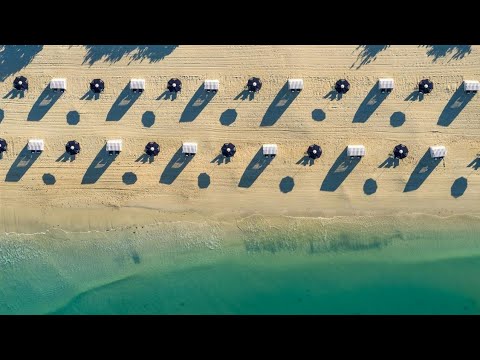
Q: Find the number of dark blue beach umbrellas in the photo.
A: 12